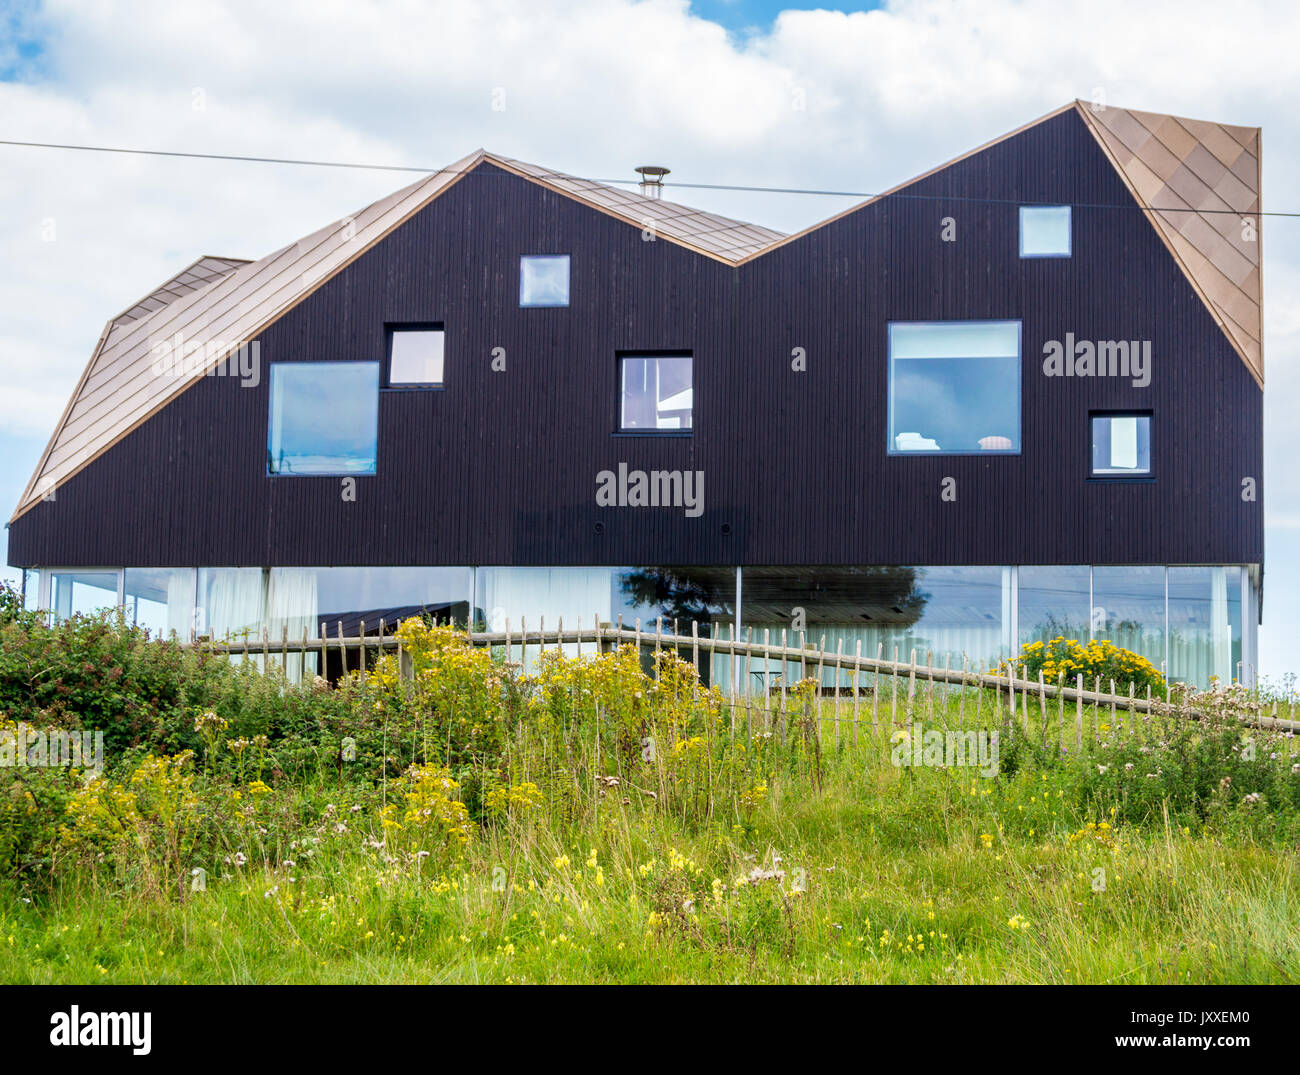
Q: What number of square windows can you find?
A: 7